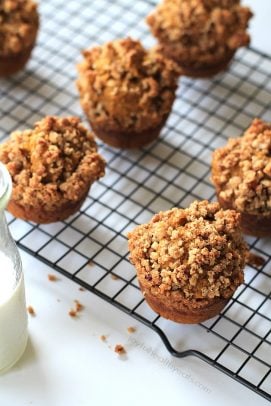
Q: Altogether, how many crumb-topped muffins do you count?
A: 6